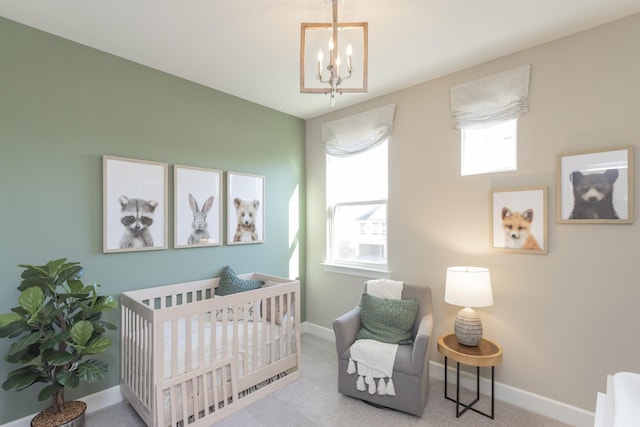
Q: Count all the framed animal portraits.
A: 5